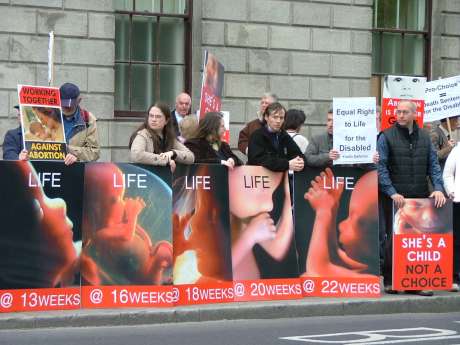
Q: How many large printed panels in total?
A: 5